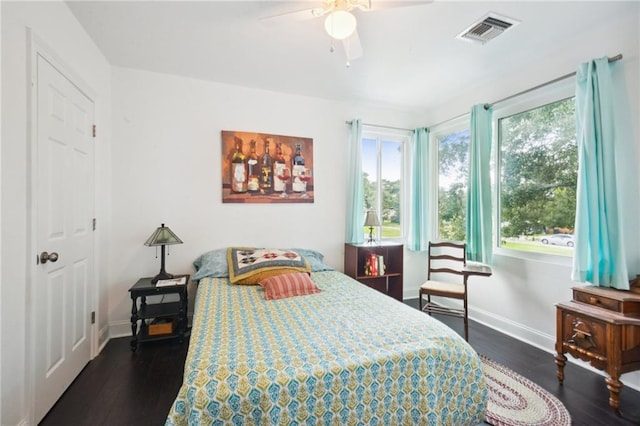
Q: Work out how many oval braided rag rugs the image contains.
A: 1